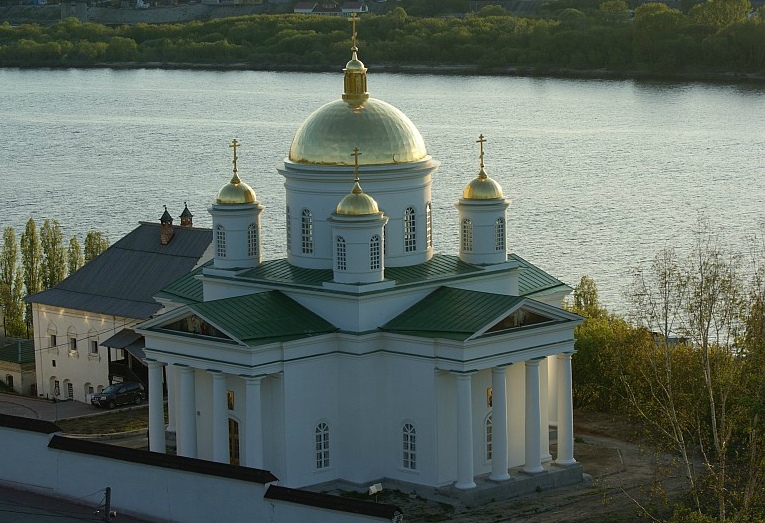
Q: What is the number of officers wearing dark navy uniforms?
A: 0